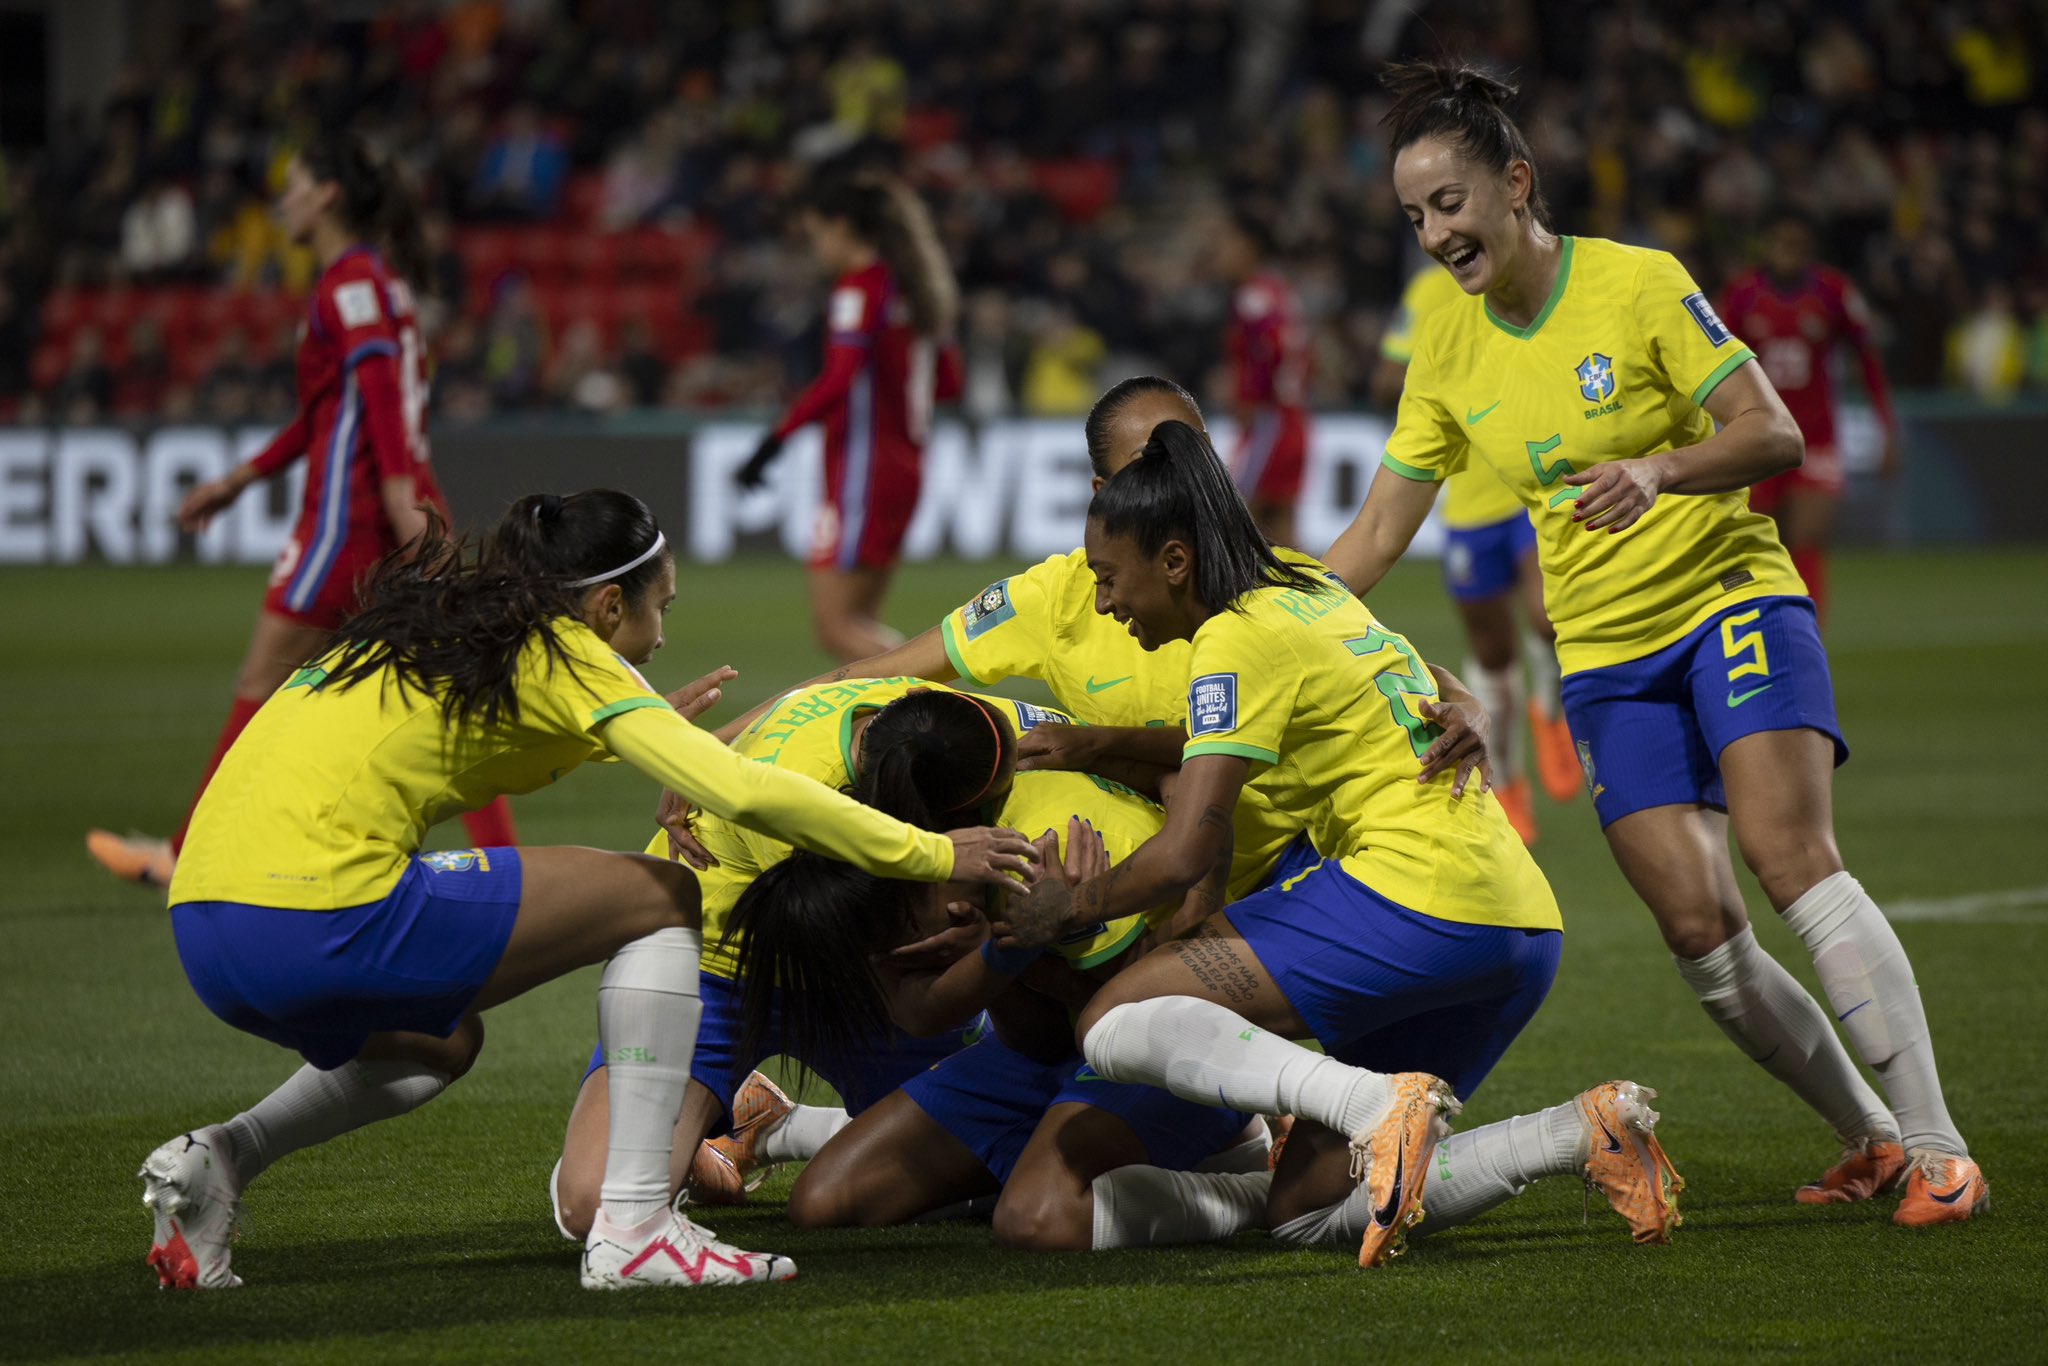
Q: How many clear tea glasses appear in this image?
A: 0